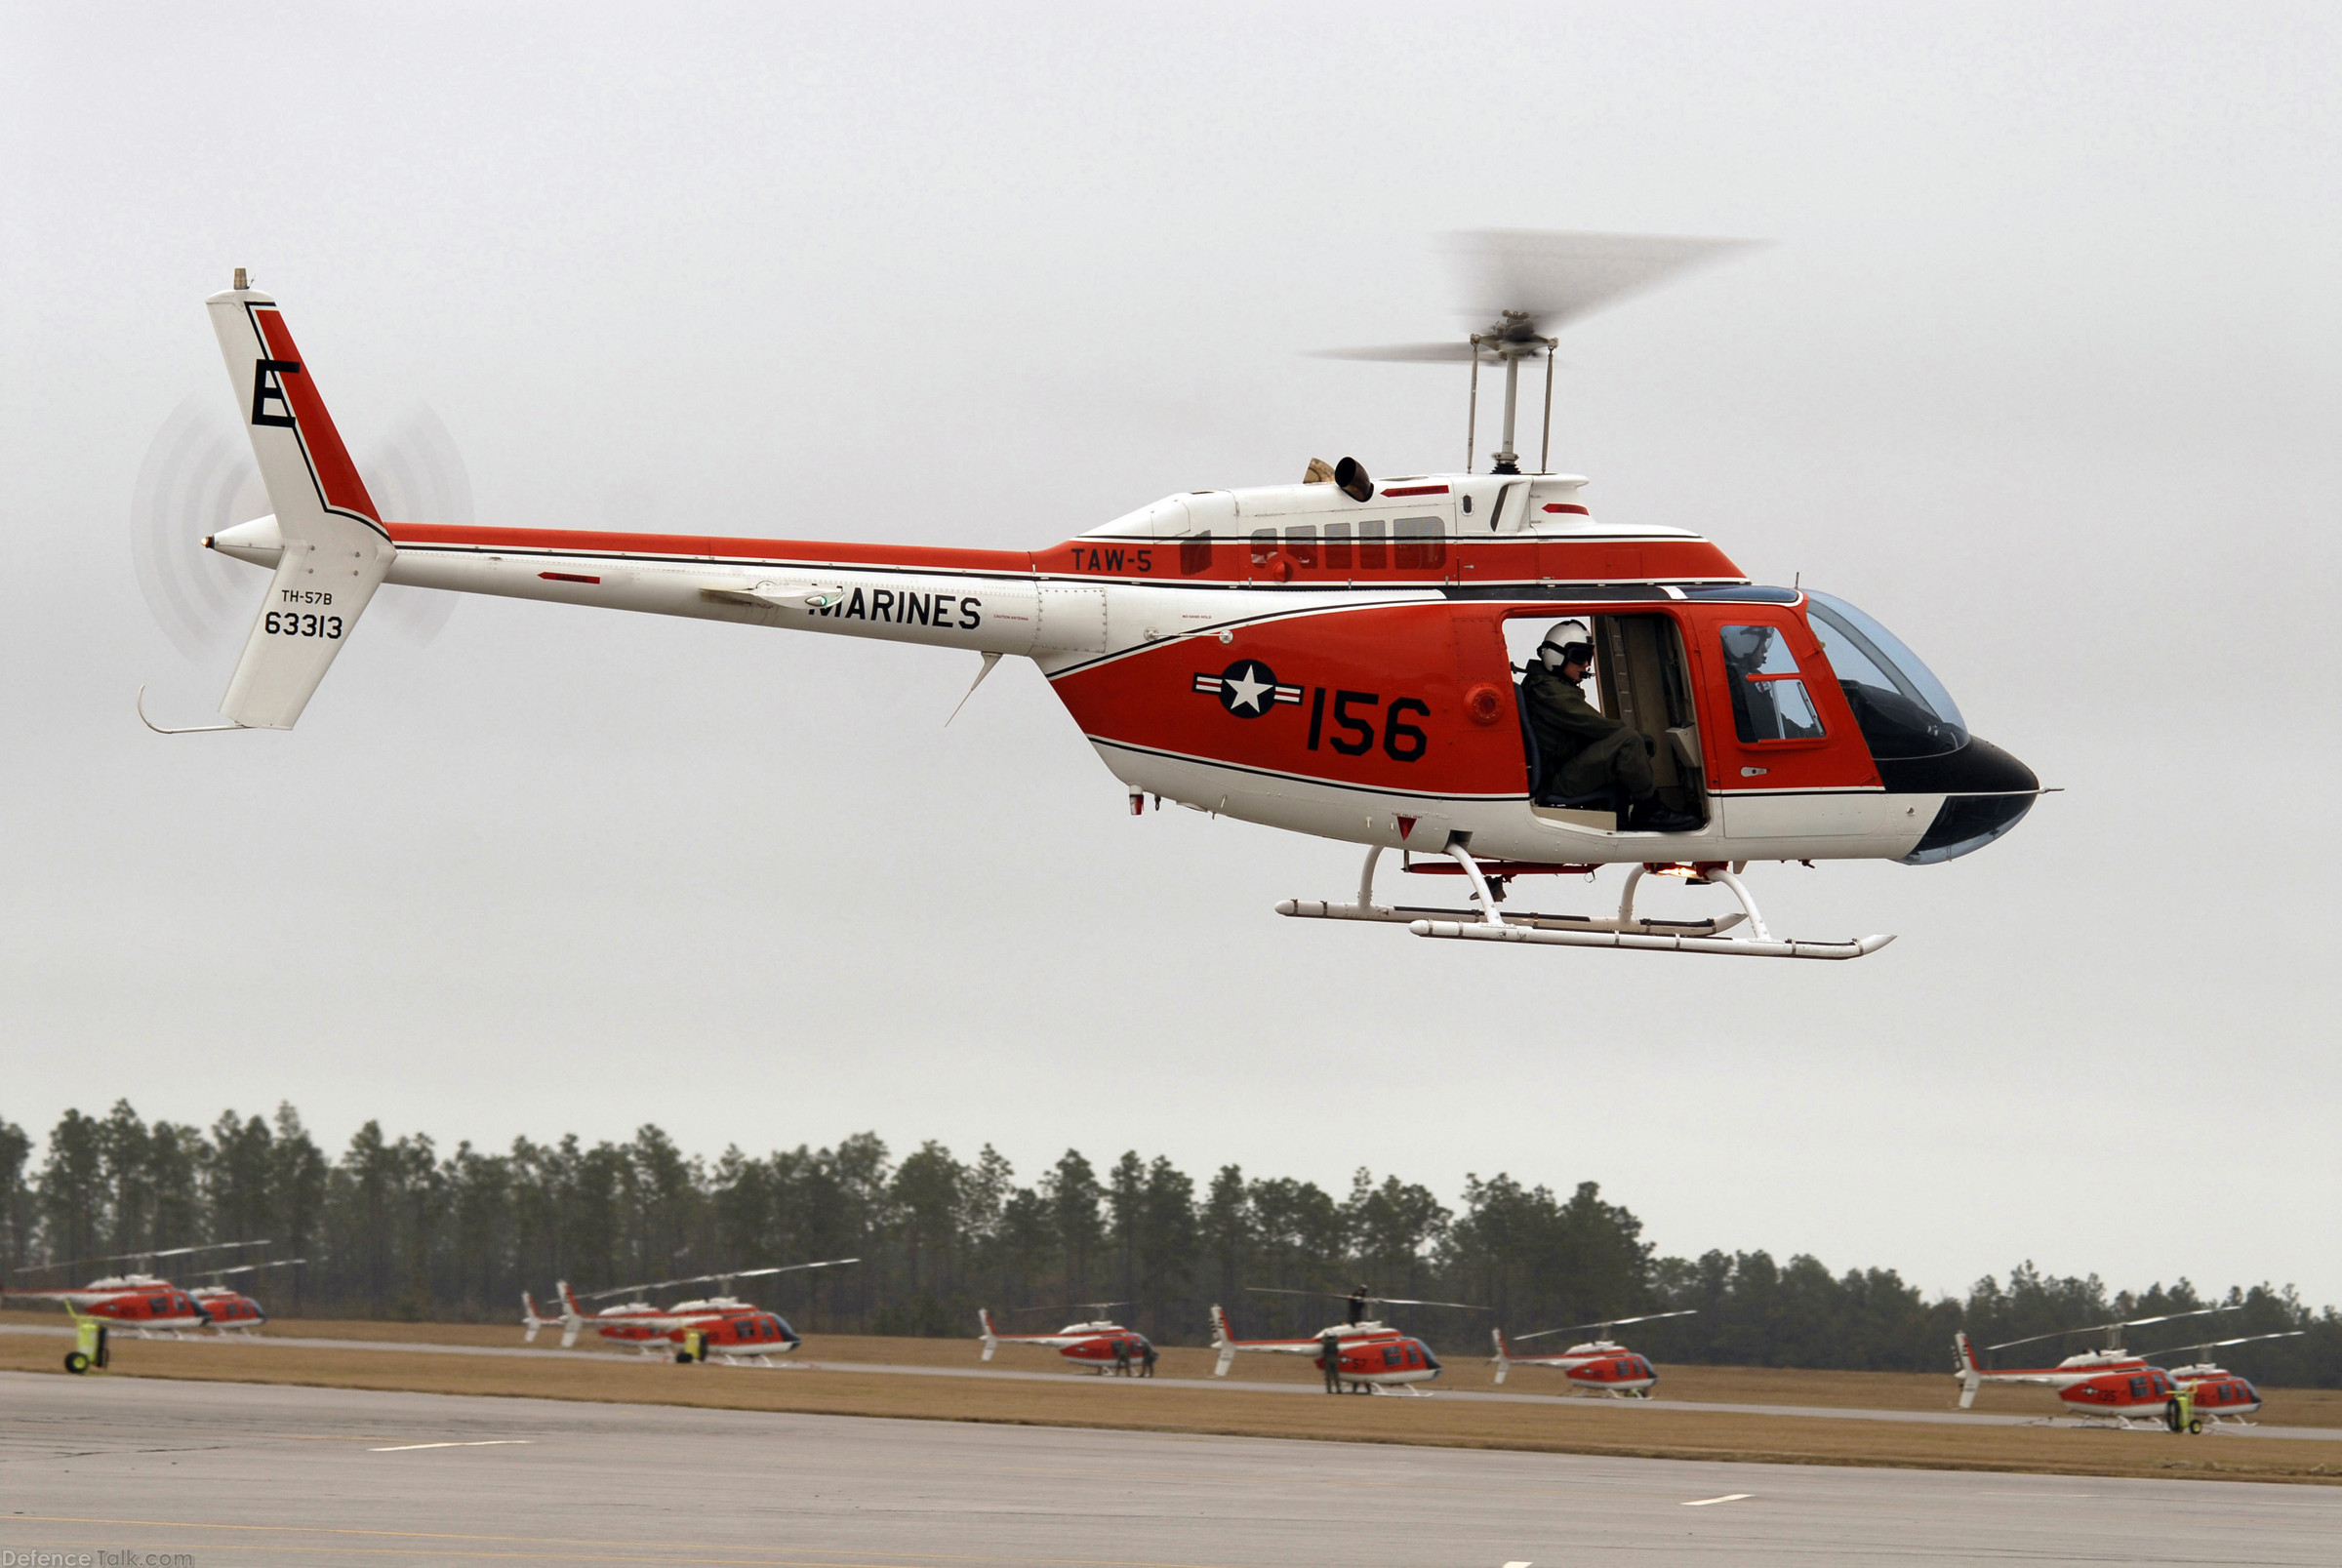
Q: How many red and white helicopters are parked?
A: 9